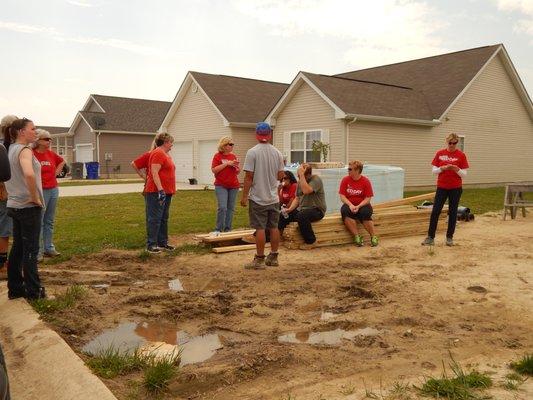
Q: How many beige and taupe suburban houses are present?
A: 3